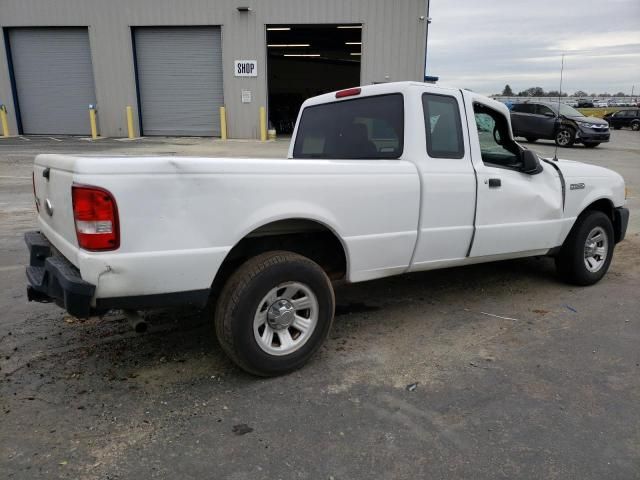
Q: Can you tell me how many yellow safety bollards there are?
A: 5